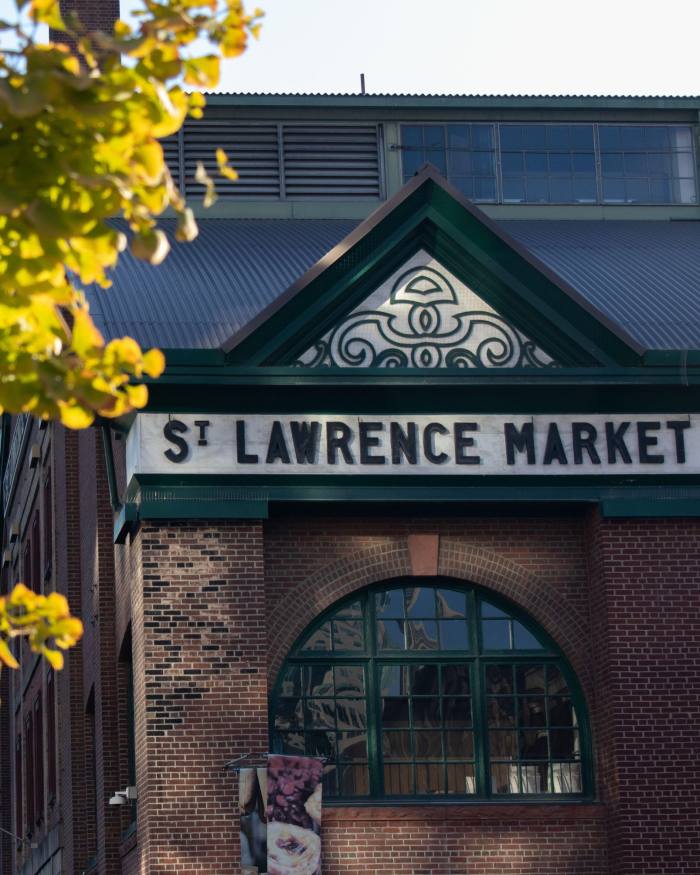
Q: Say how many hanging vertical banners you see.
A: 2